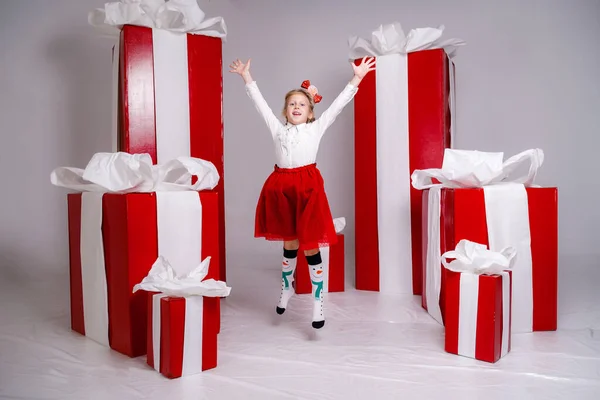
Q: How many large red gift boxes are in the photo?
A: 4